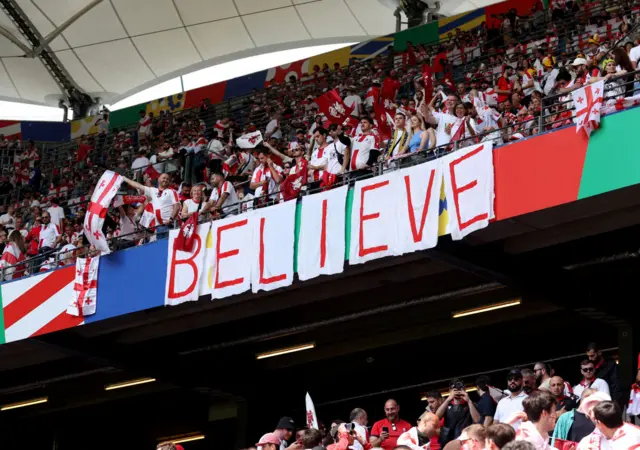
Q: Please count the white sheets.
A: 7